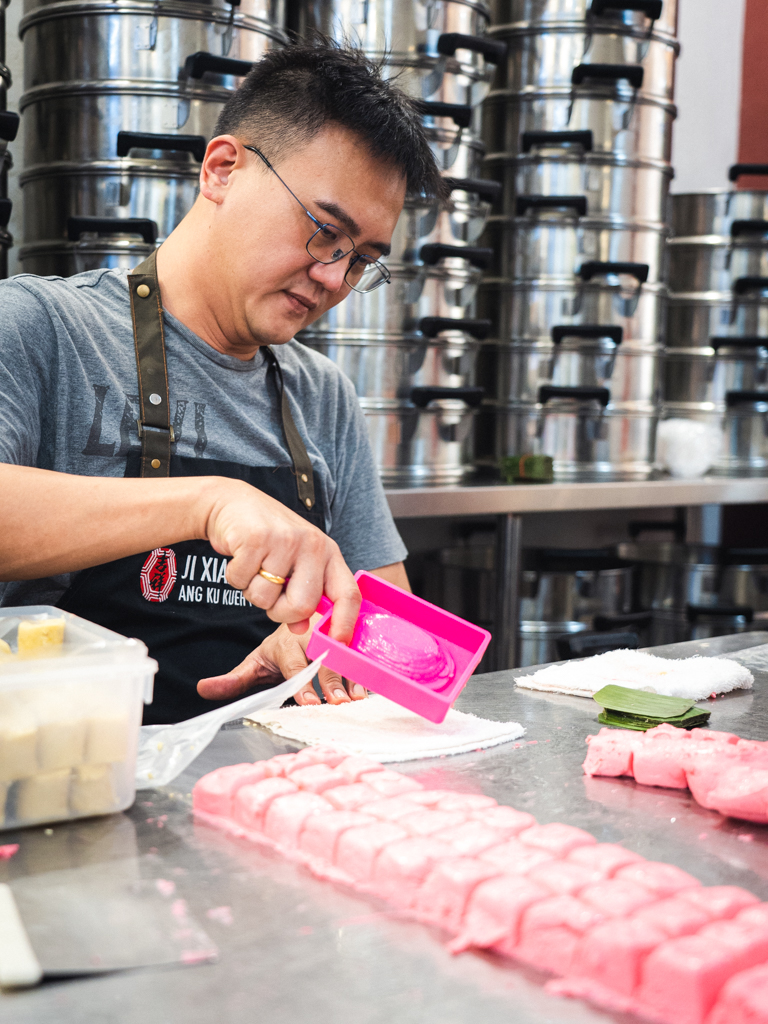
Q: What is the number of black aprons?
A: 1